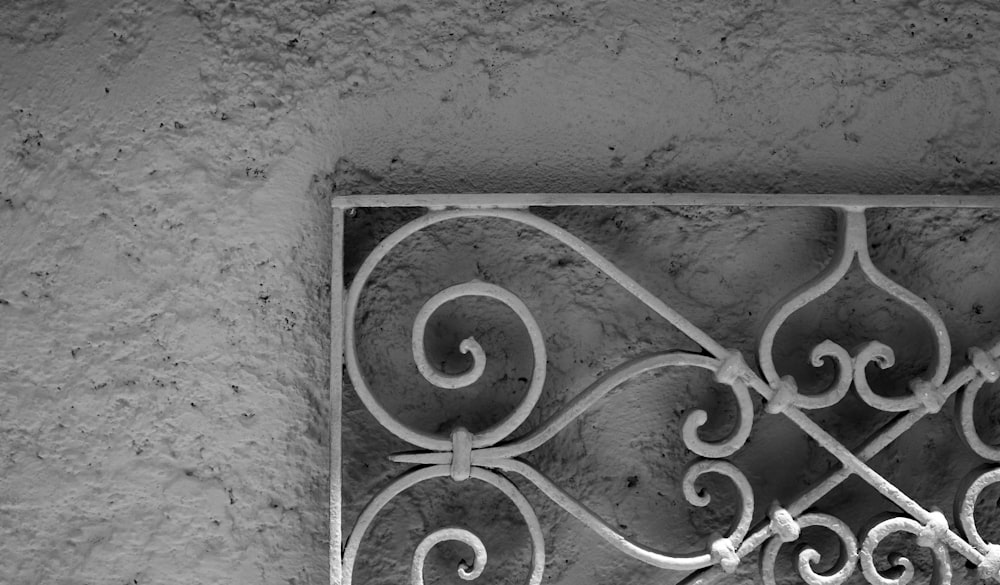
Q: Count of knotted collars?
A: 9